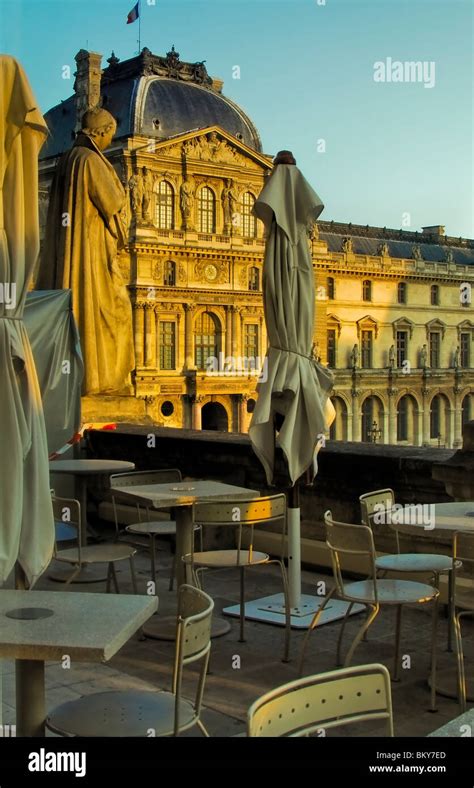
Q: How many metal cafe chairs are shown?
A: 8